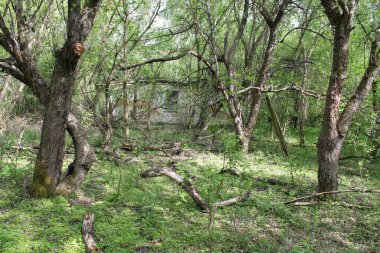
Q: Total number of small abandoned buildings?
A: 1